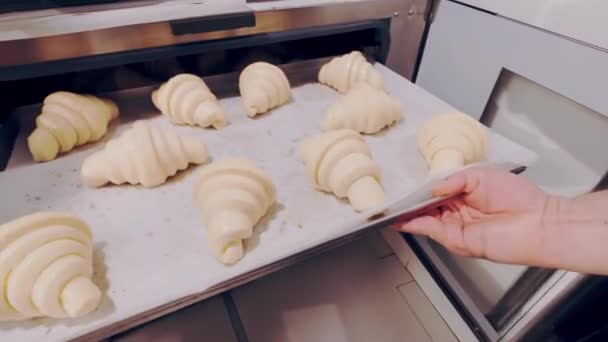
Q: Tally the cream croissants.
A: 10